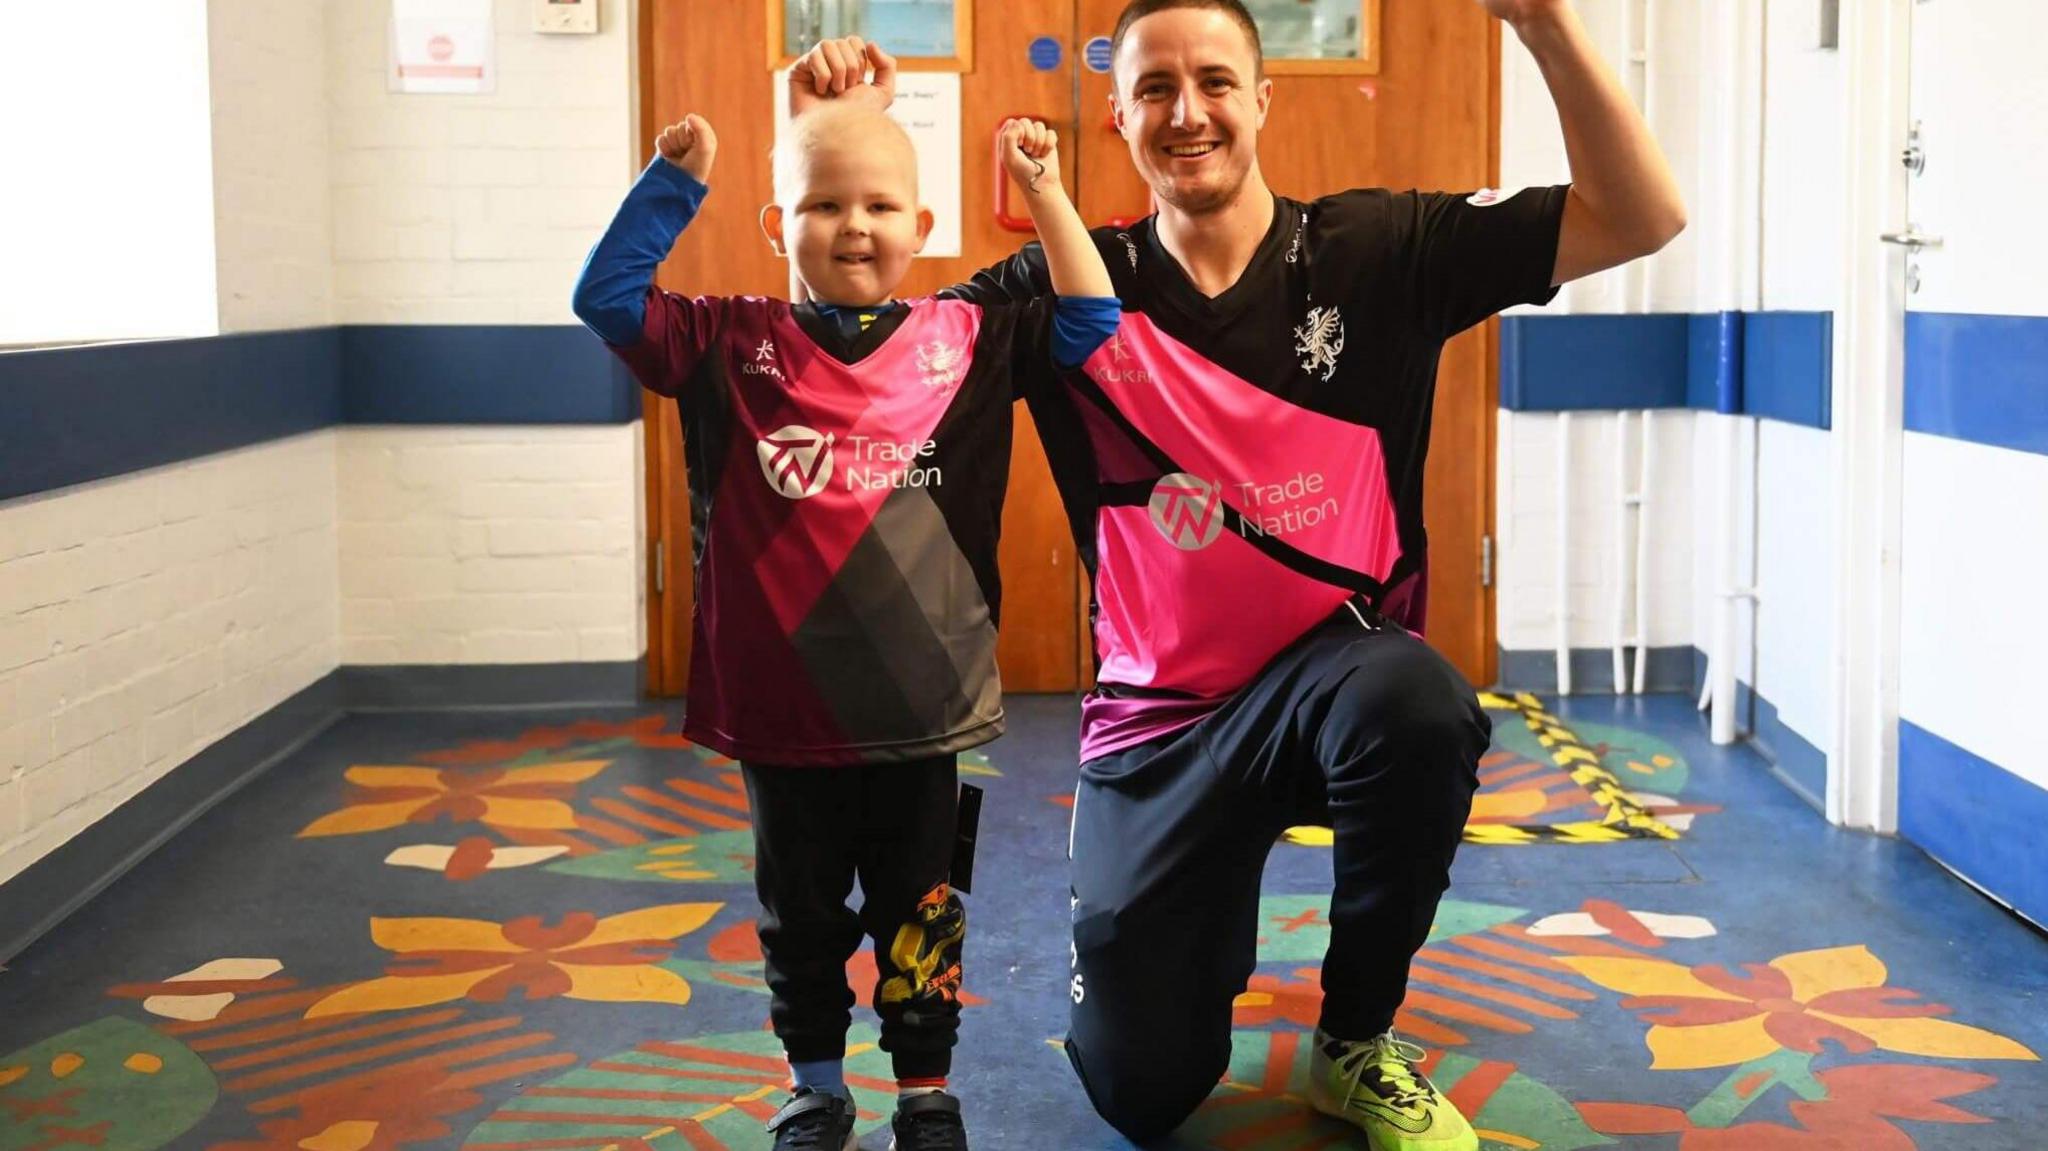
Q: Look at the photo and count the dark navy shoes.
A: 2